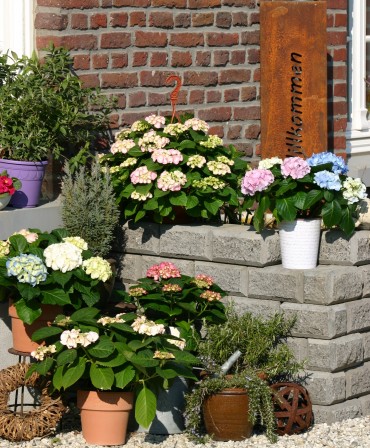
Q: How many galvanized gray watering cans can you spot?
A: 1